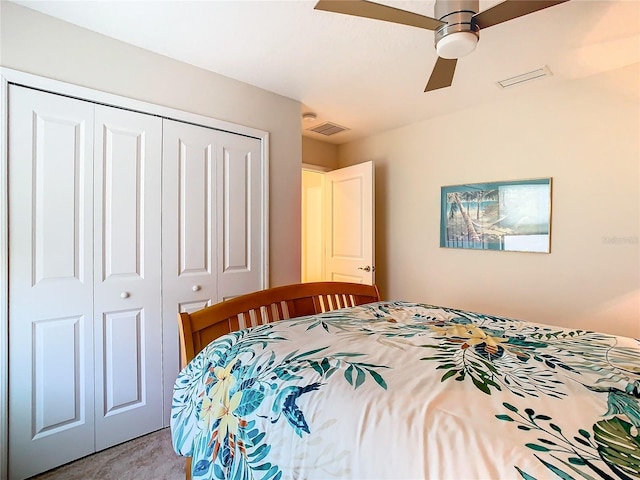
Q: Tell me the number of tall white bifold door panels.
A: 4